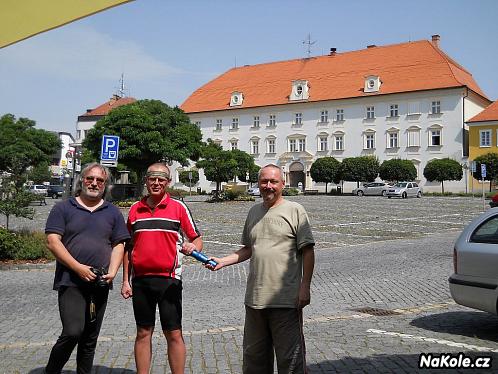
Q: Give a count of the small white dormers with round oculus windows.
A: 3